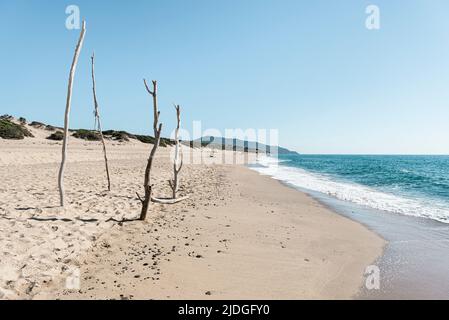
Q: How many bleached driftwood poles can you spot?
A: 4